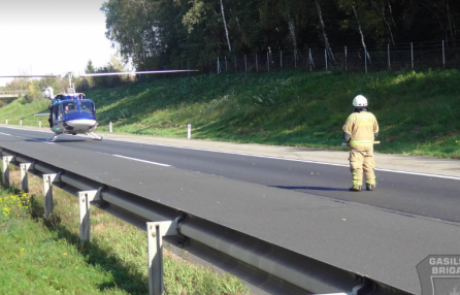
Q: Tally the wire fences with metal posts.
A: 1